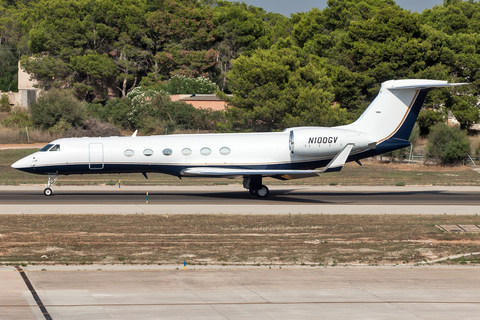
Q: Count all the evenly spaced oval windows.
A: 6